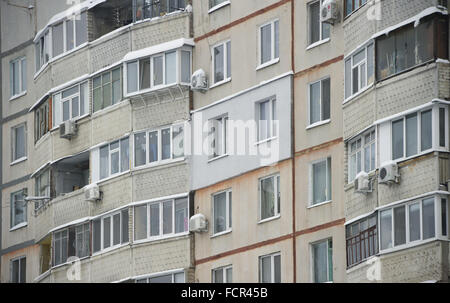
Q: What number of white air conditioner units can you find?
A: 7